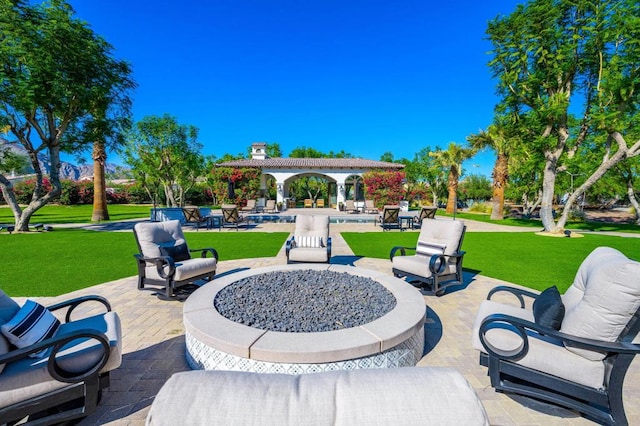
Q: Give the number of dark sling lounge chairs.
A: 4